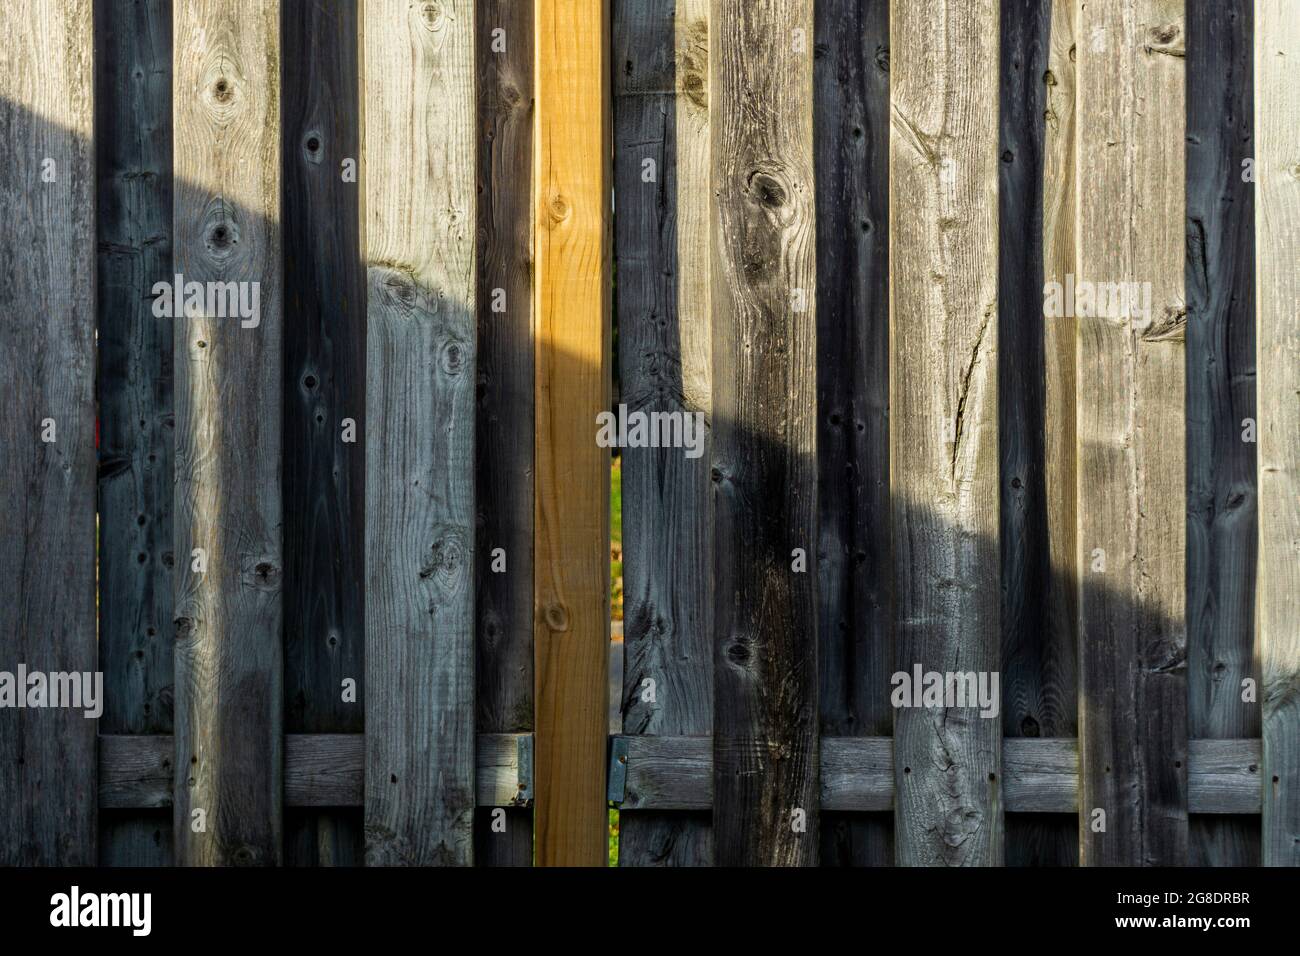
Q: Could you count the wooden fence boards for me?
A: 15